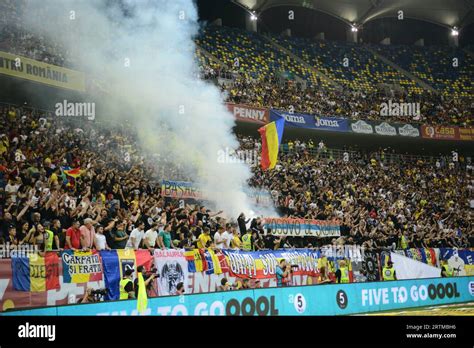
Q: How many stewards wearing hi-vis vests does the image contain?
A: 7